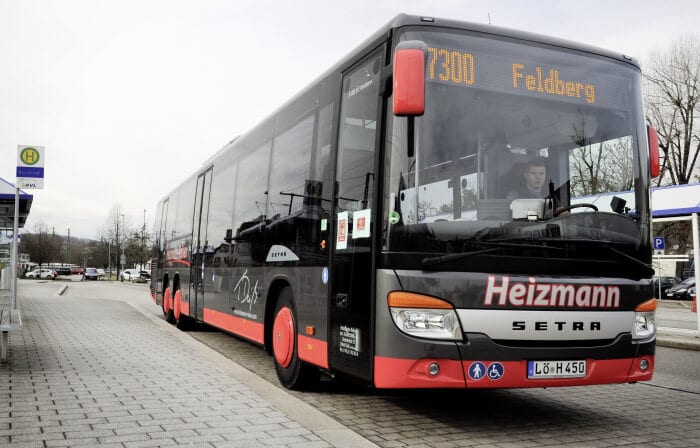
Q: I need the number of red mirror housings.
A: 2